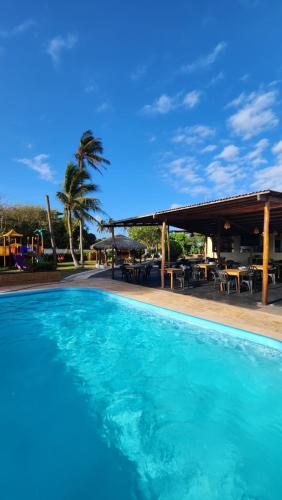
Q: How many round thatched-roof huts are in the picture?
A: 1